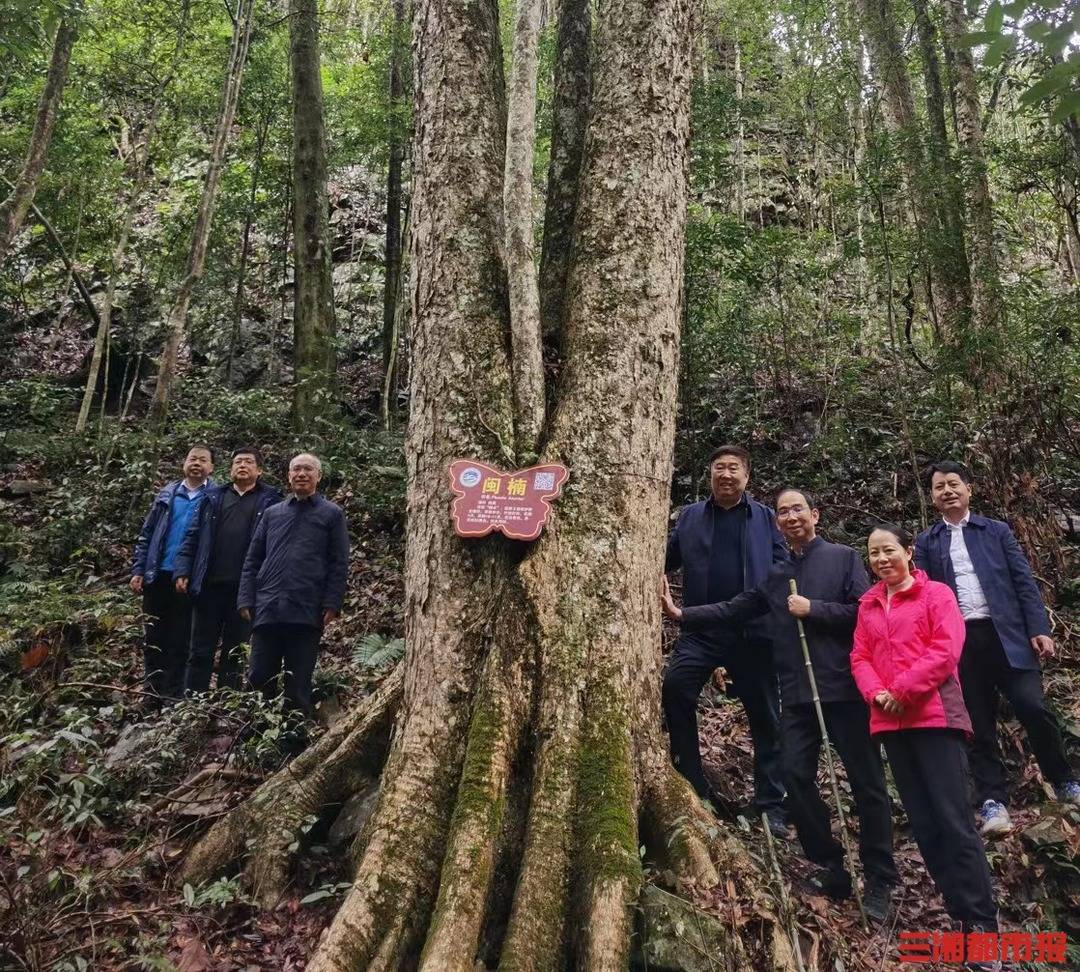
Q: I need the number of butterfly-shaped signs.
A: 1